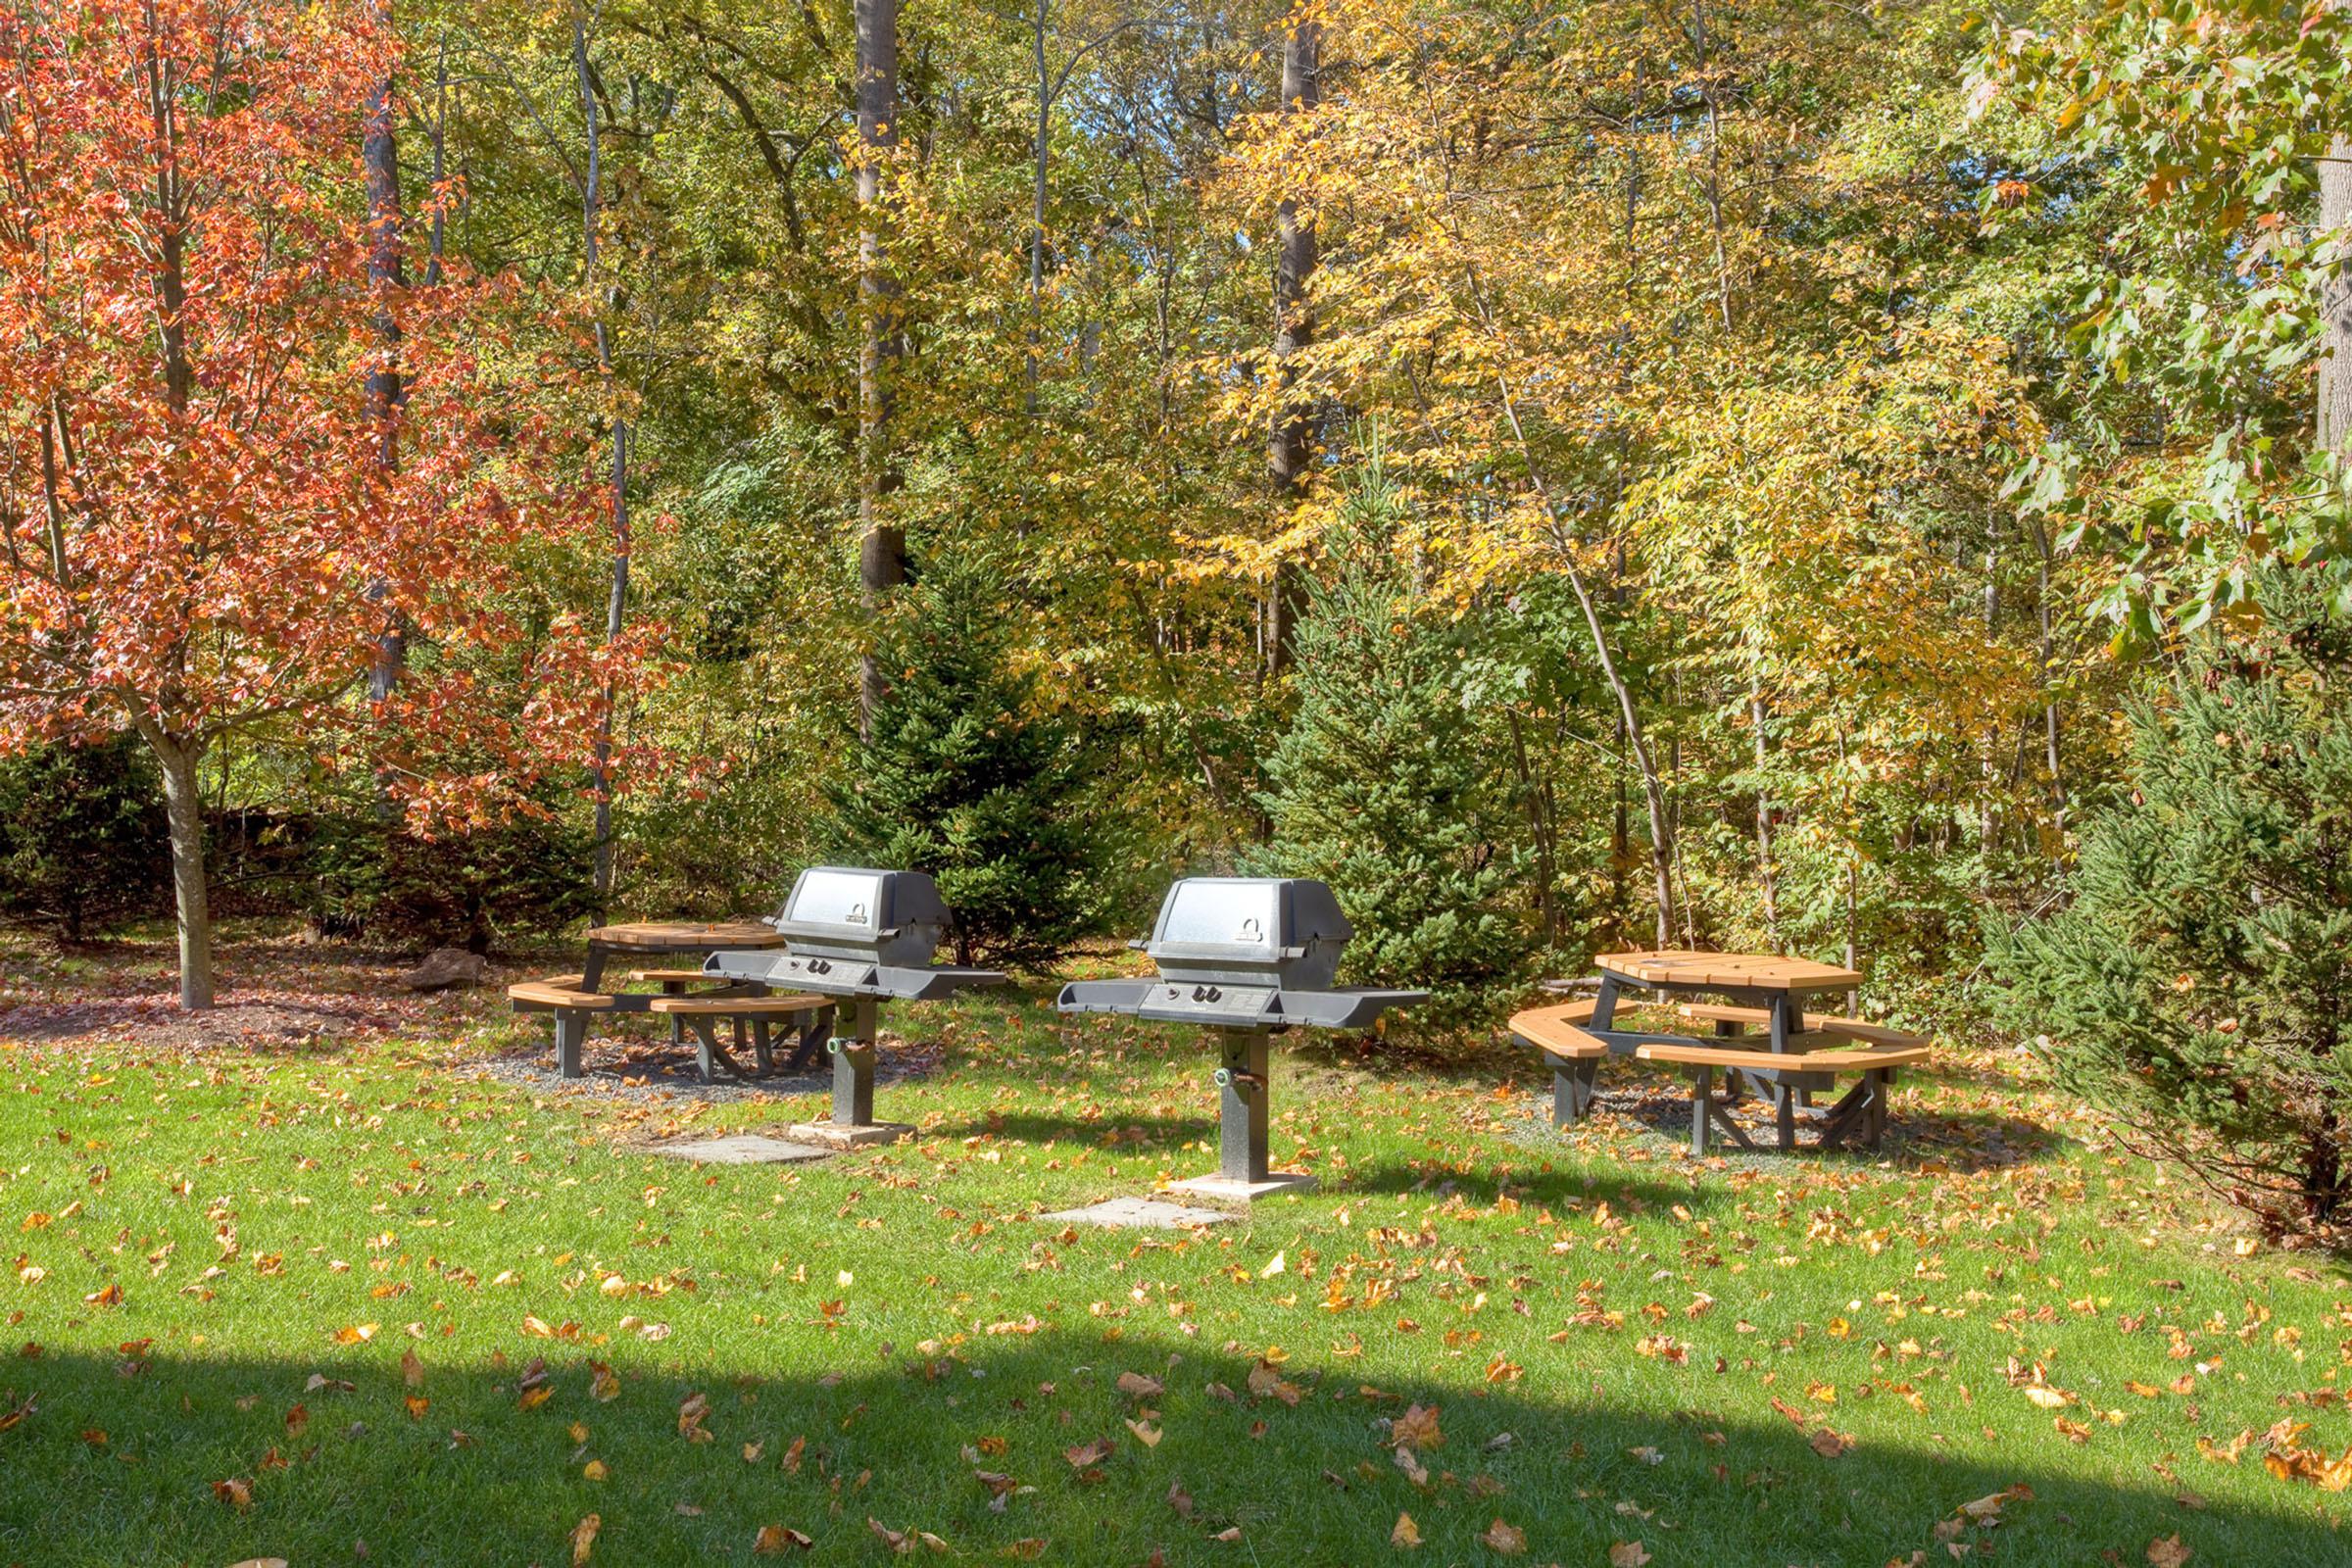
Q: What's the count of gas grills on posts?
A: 2